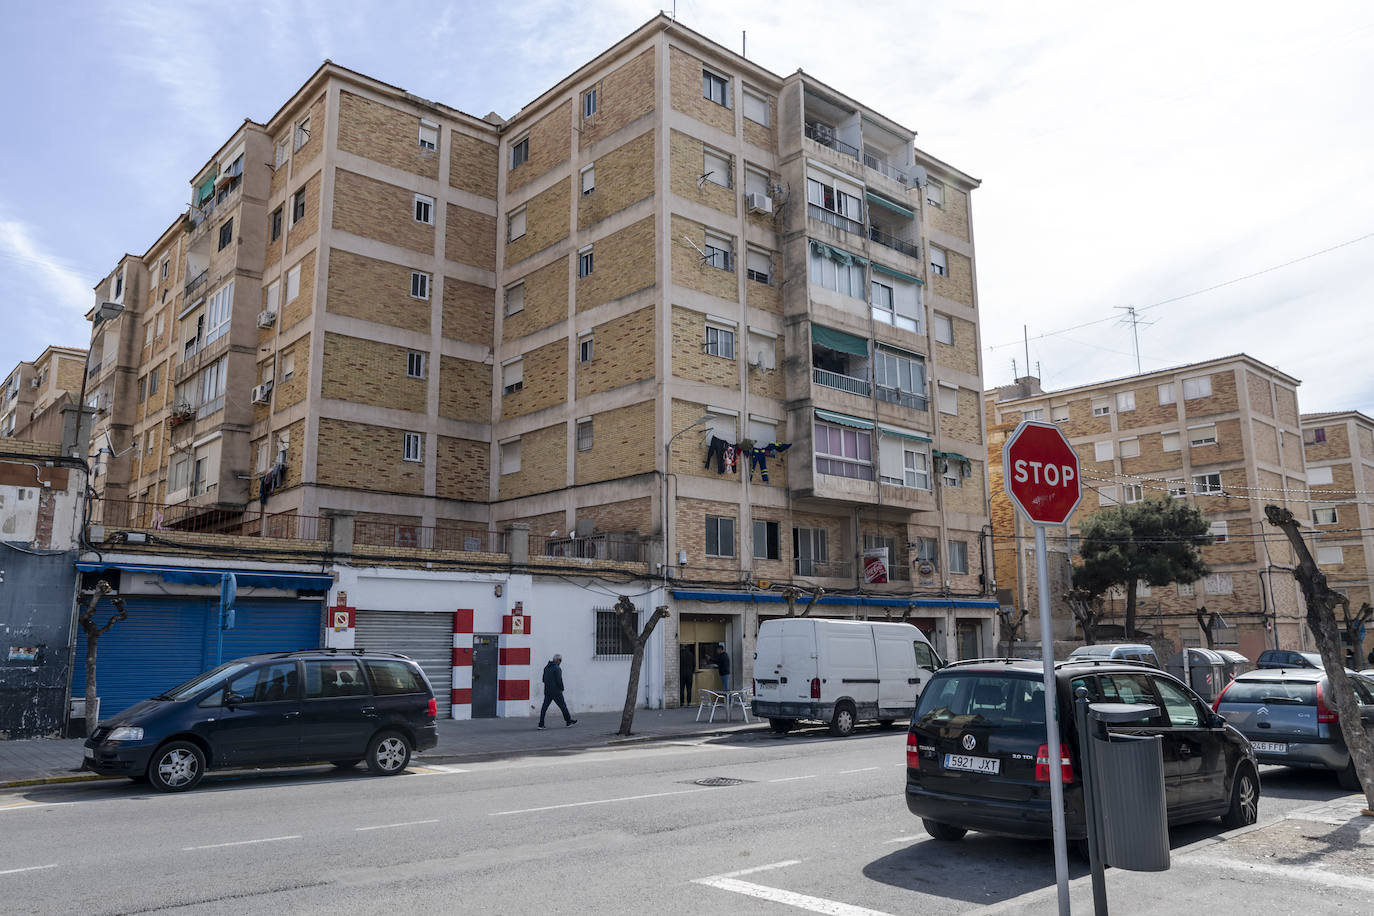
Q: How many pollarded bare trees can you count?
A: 9